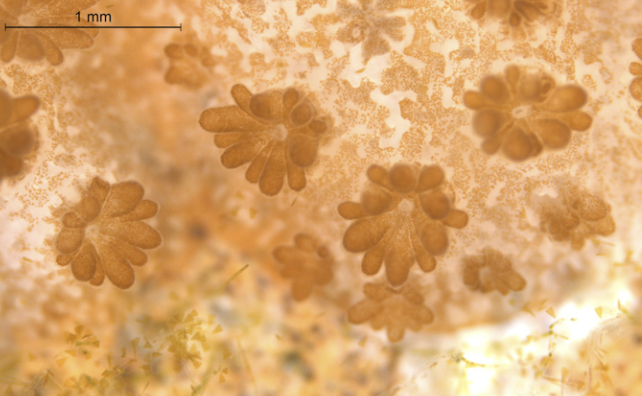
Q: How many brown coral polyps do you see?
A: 14